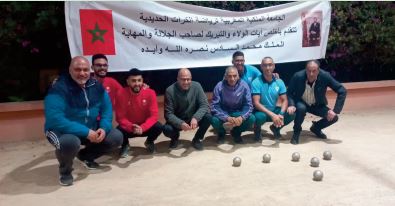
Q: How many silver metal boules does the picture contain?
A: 6